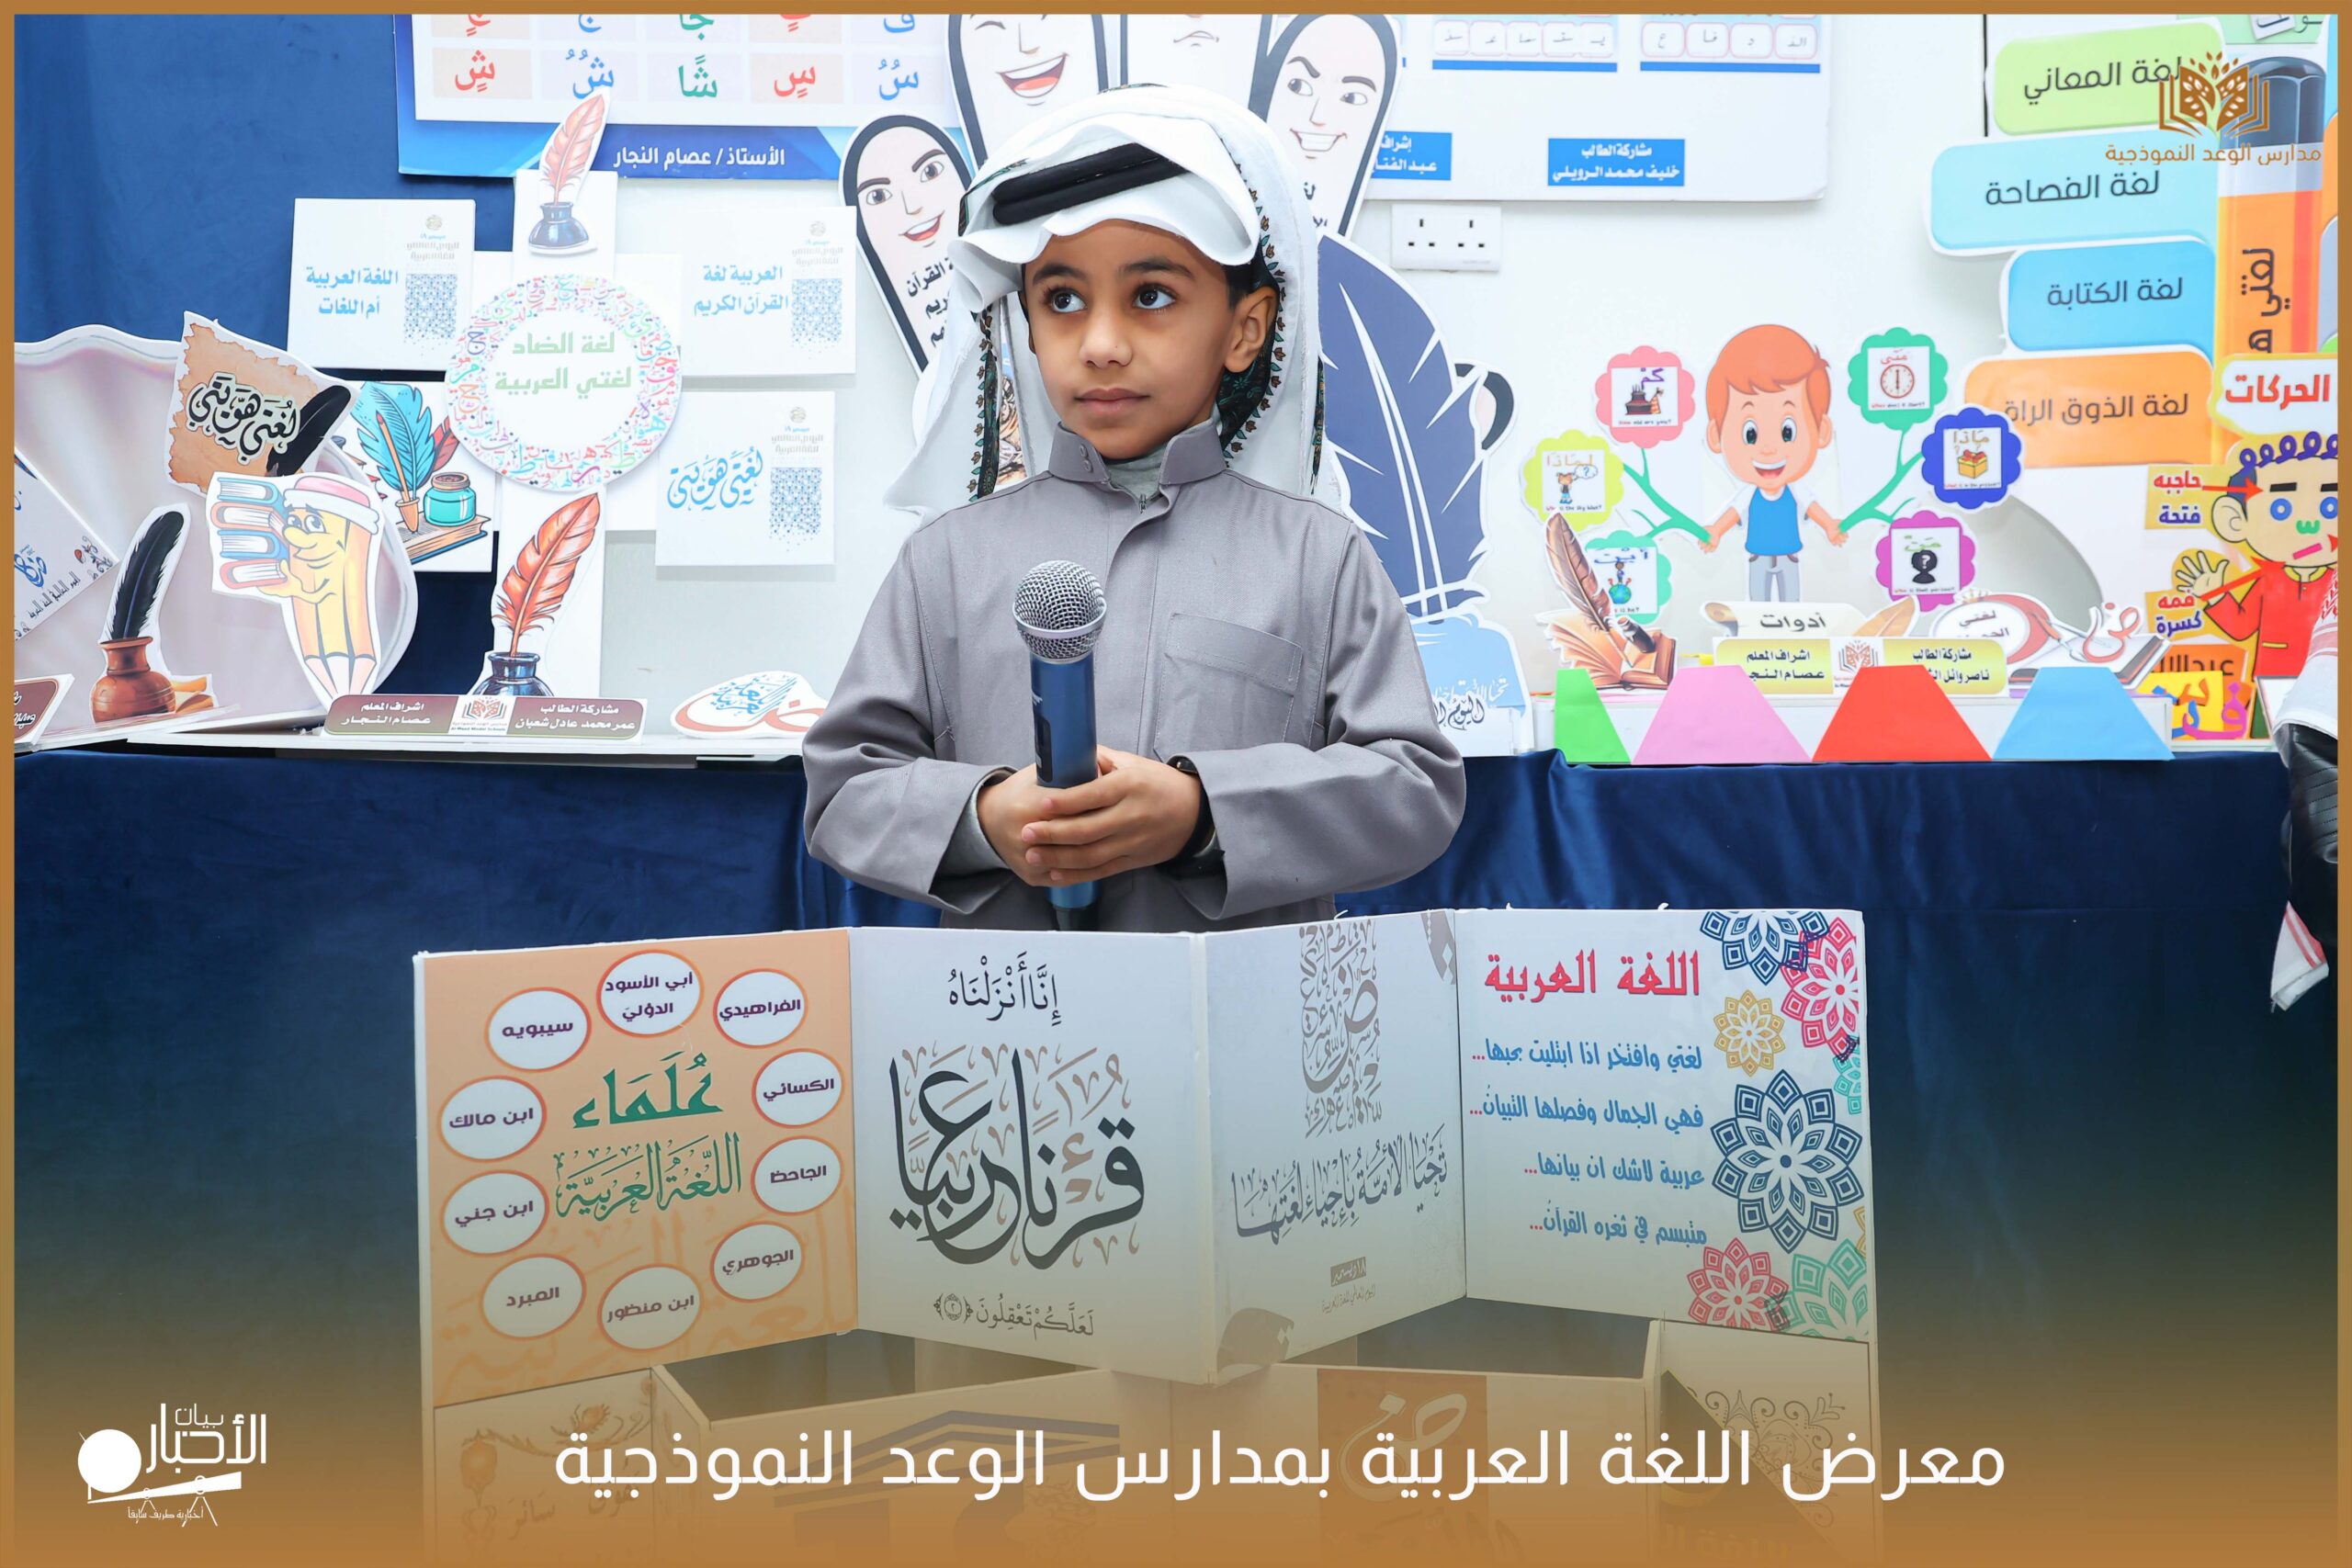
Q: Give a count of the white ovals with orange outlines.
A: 10